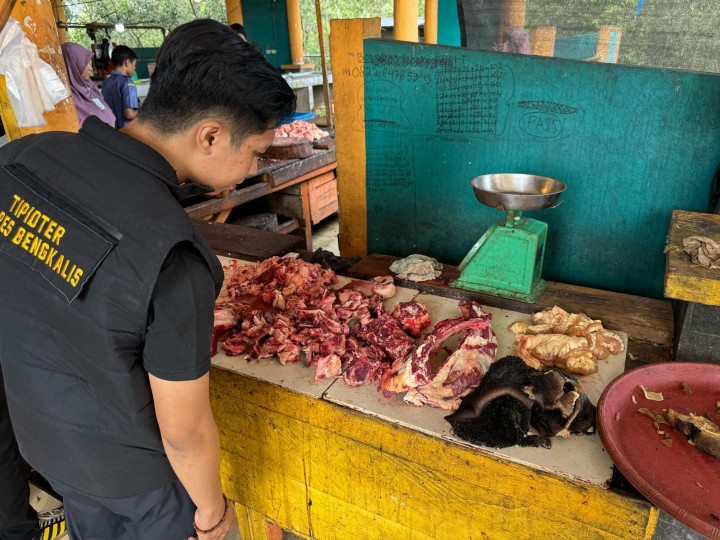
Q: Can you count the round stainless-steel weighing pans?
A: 1